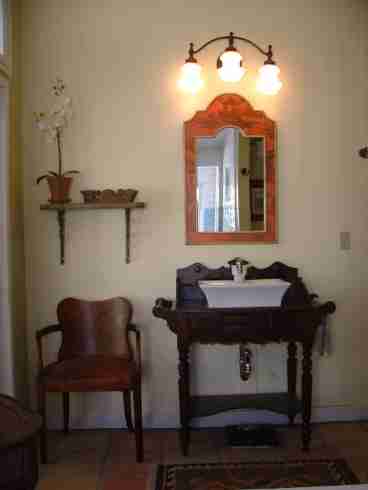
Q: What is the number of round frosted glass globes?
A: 3